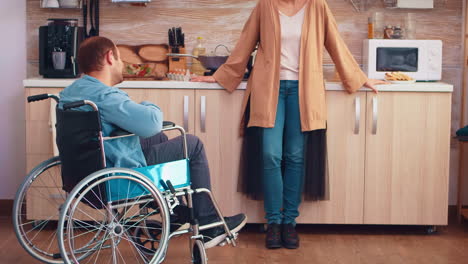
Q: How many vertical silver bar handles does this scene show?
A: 4